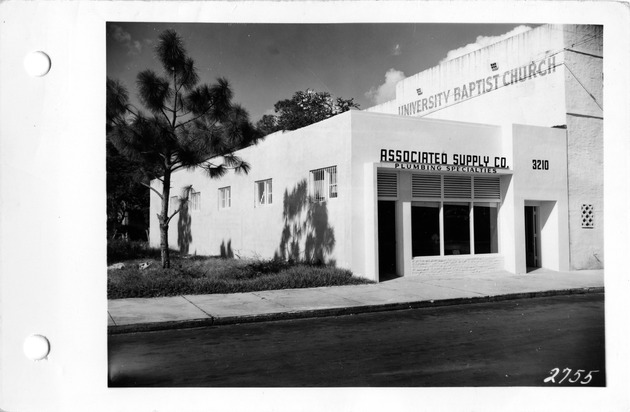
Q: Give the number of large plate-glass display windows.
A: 3